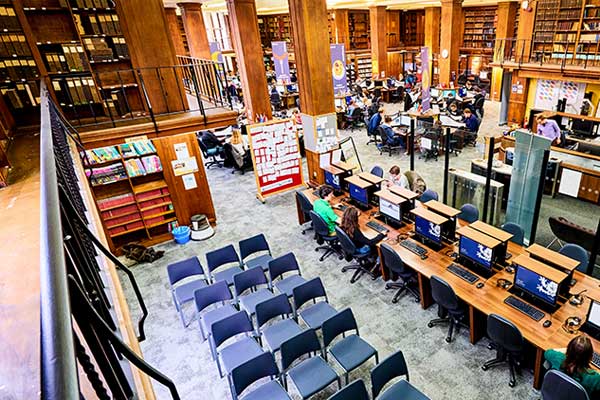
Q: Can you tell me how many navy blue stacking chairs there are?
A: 14